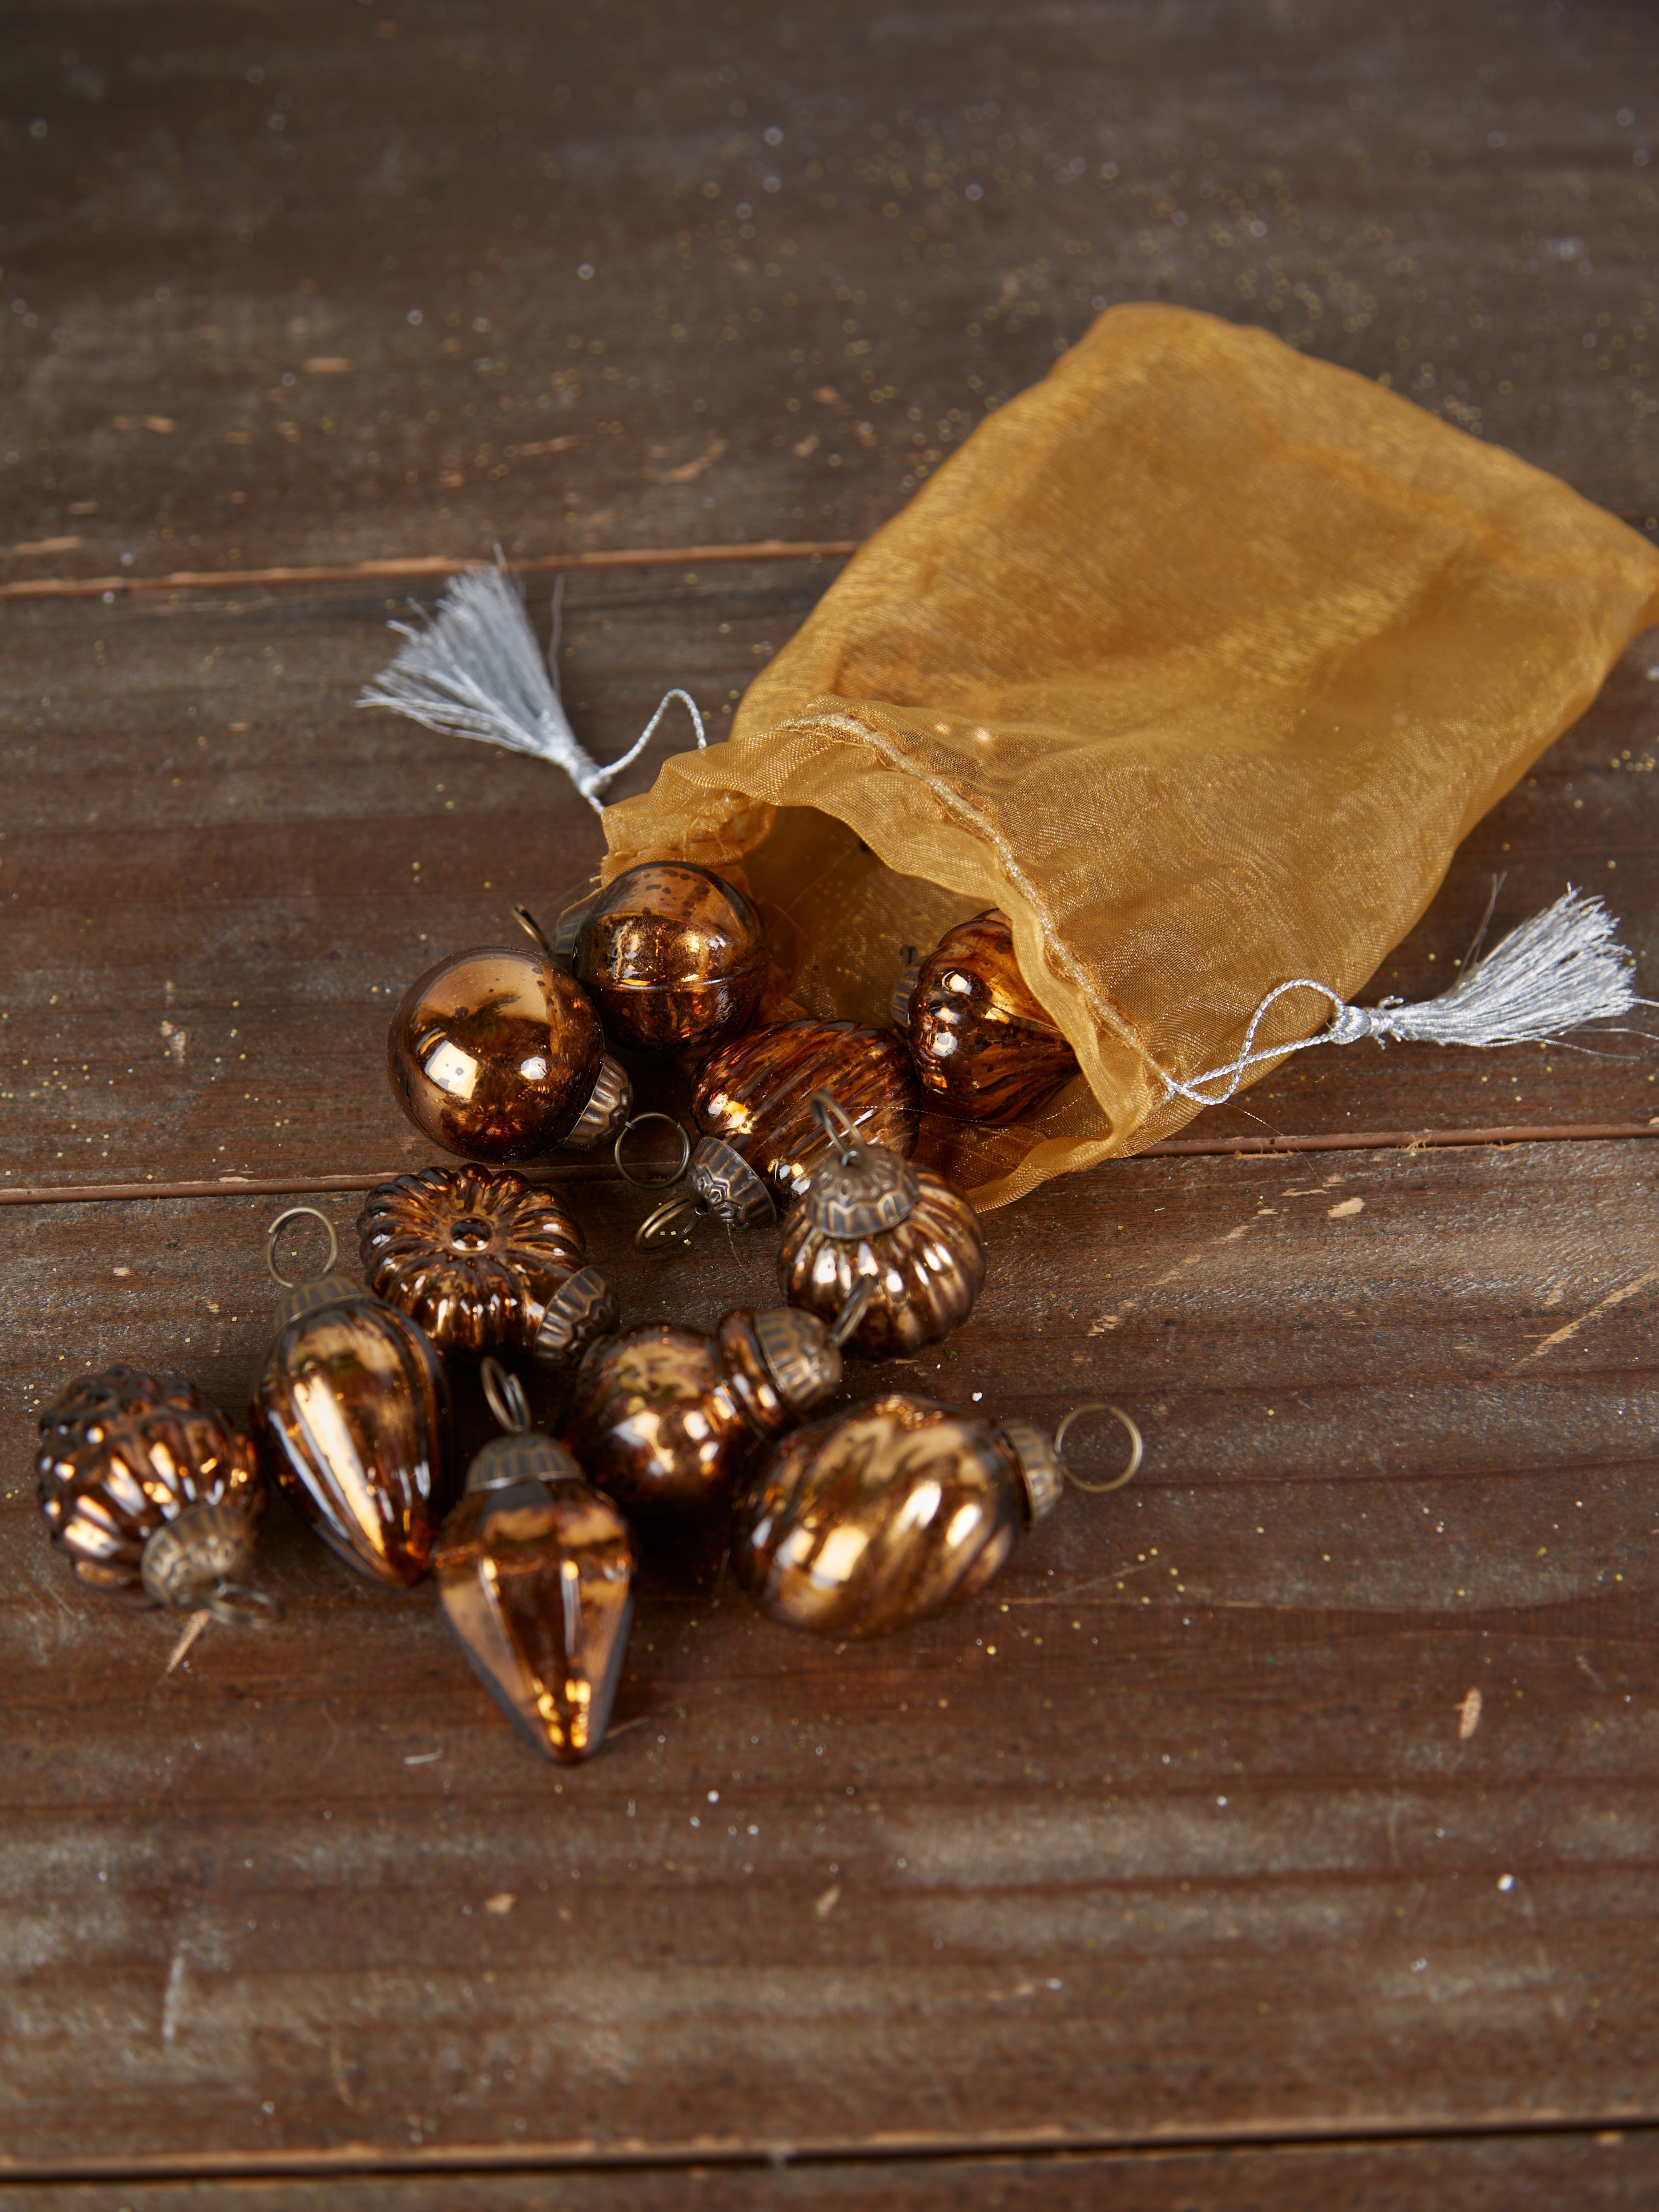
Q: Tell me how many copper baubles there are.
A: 11